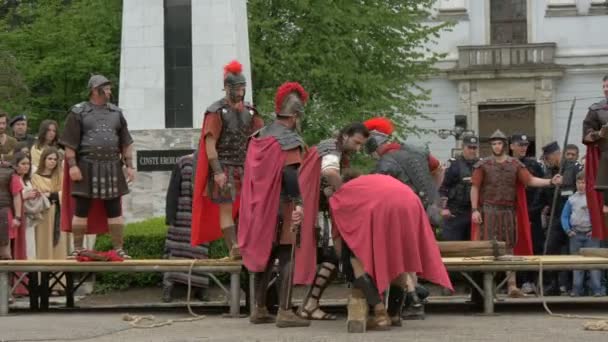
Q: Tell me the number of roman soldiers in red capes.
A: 7